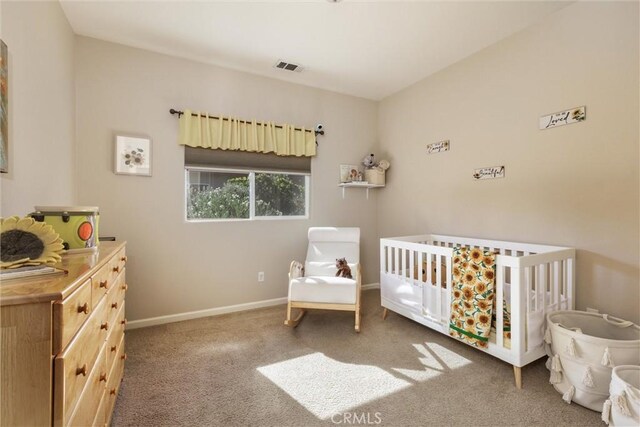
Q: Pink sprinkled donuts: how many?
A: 0